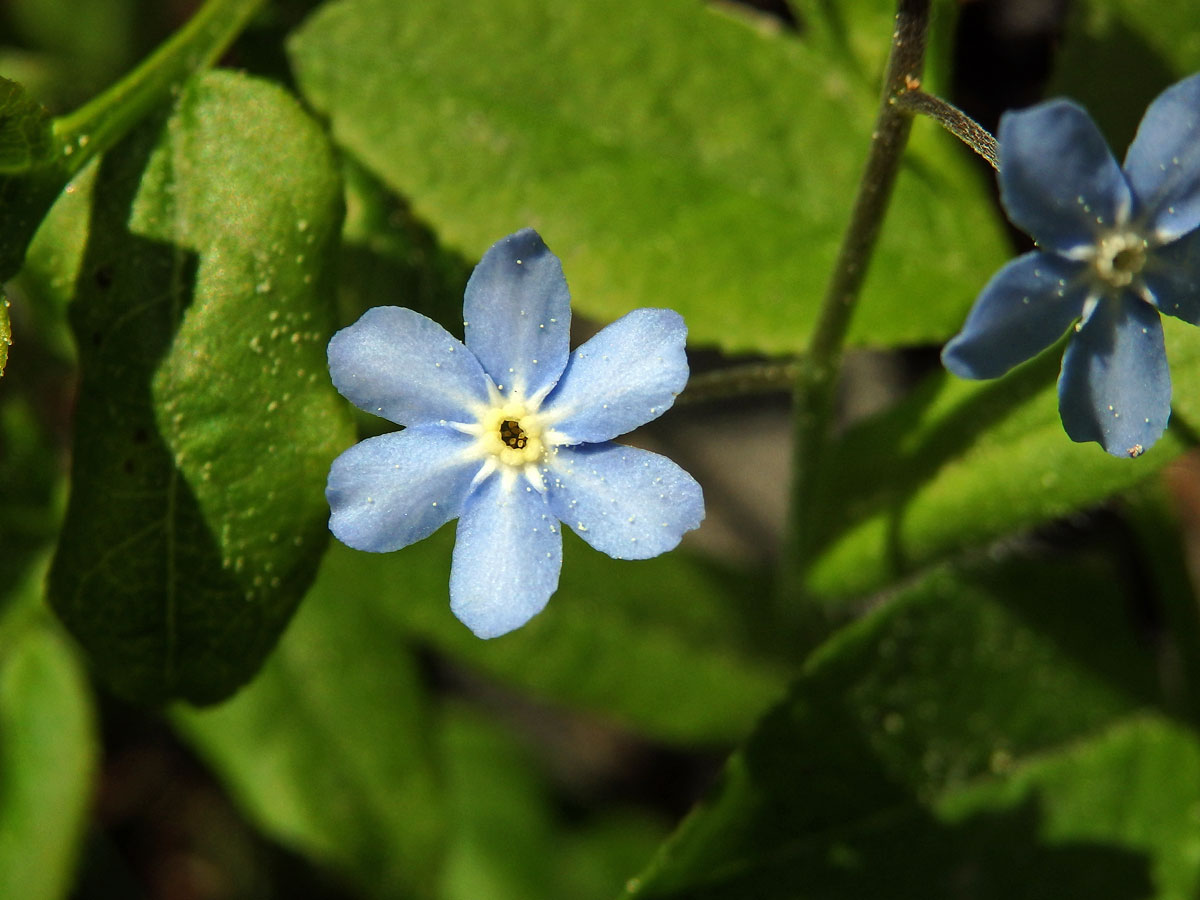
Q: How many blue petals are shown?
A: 11